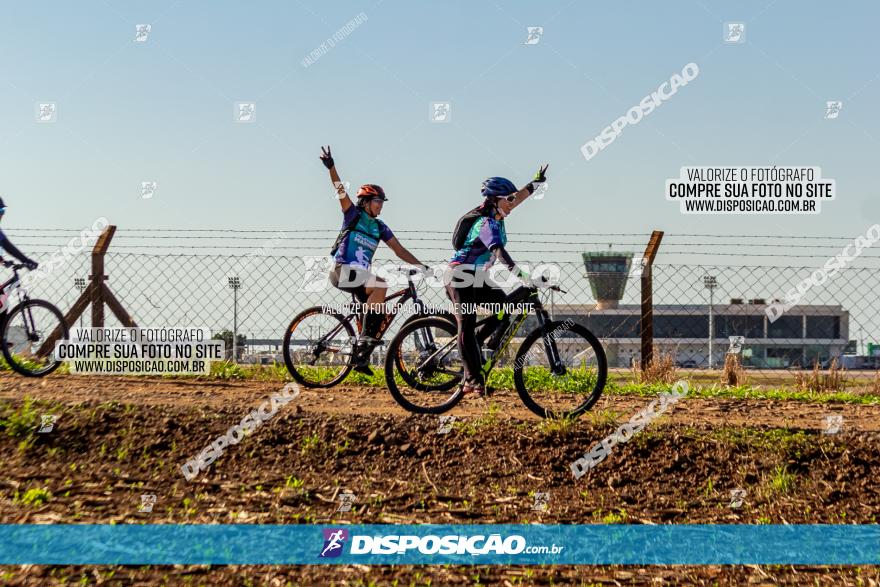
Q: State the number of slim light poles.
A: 3